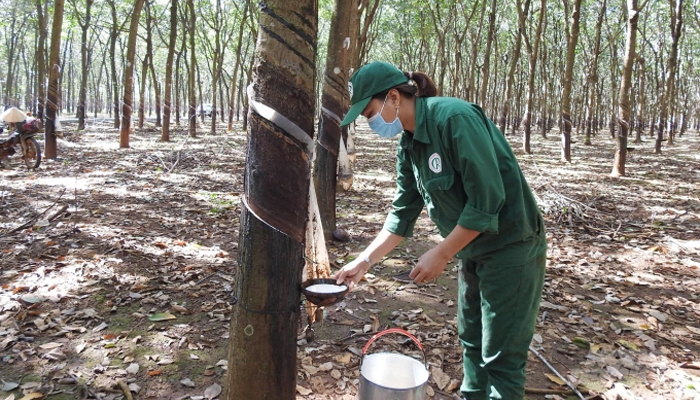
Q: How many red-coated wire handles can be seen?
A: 1